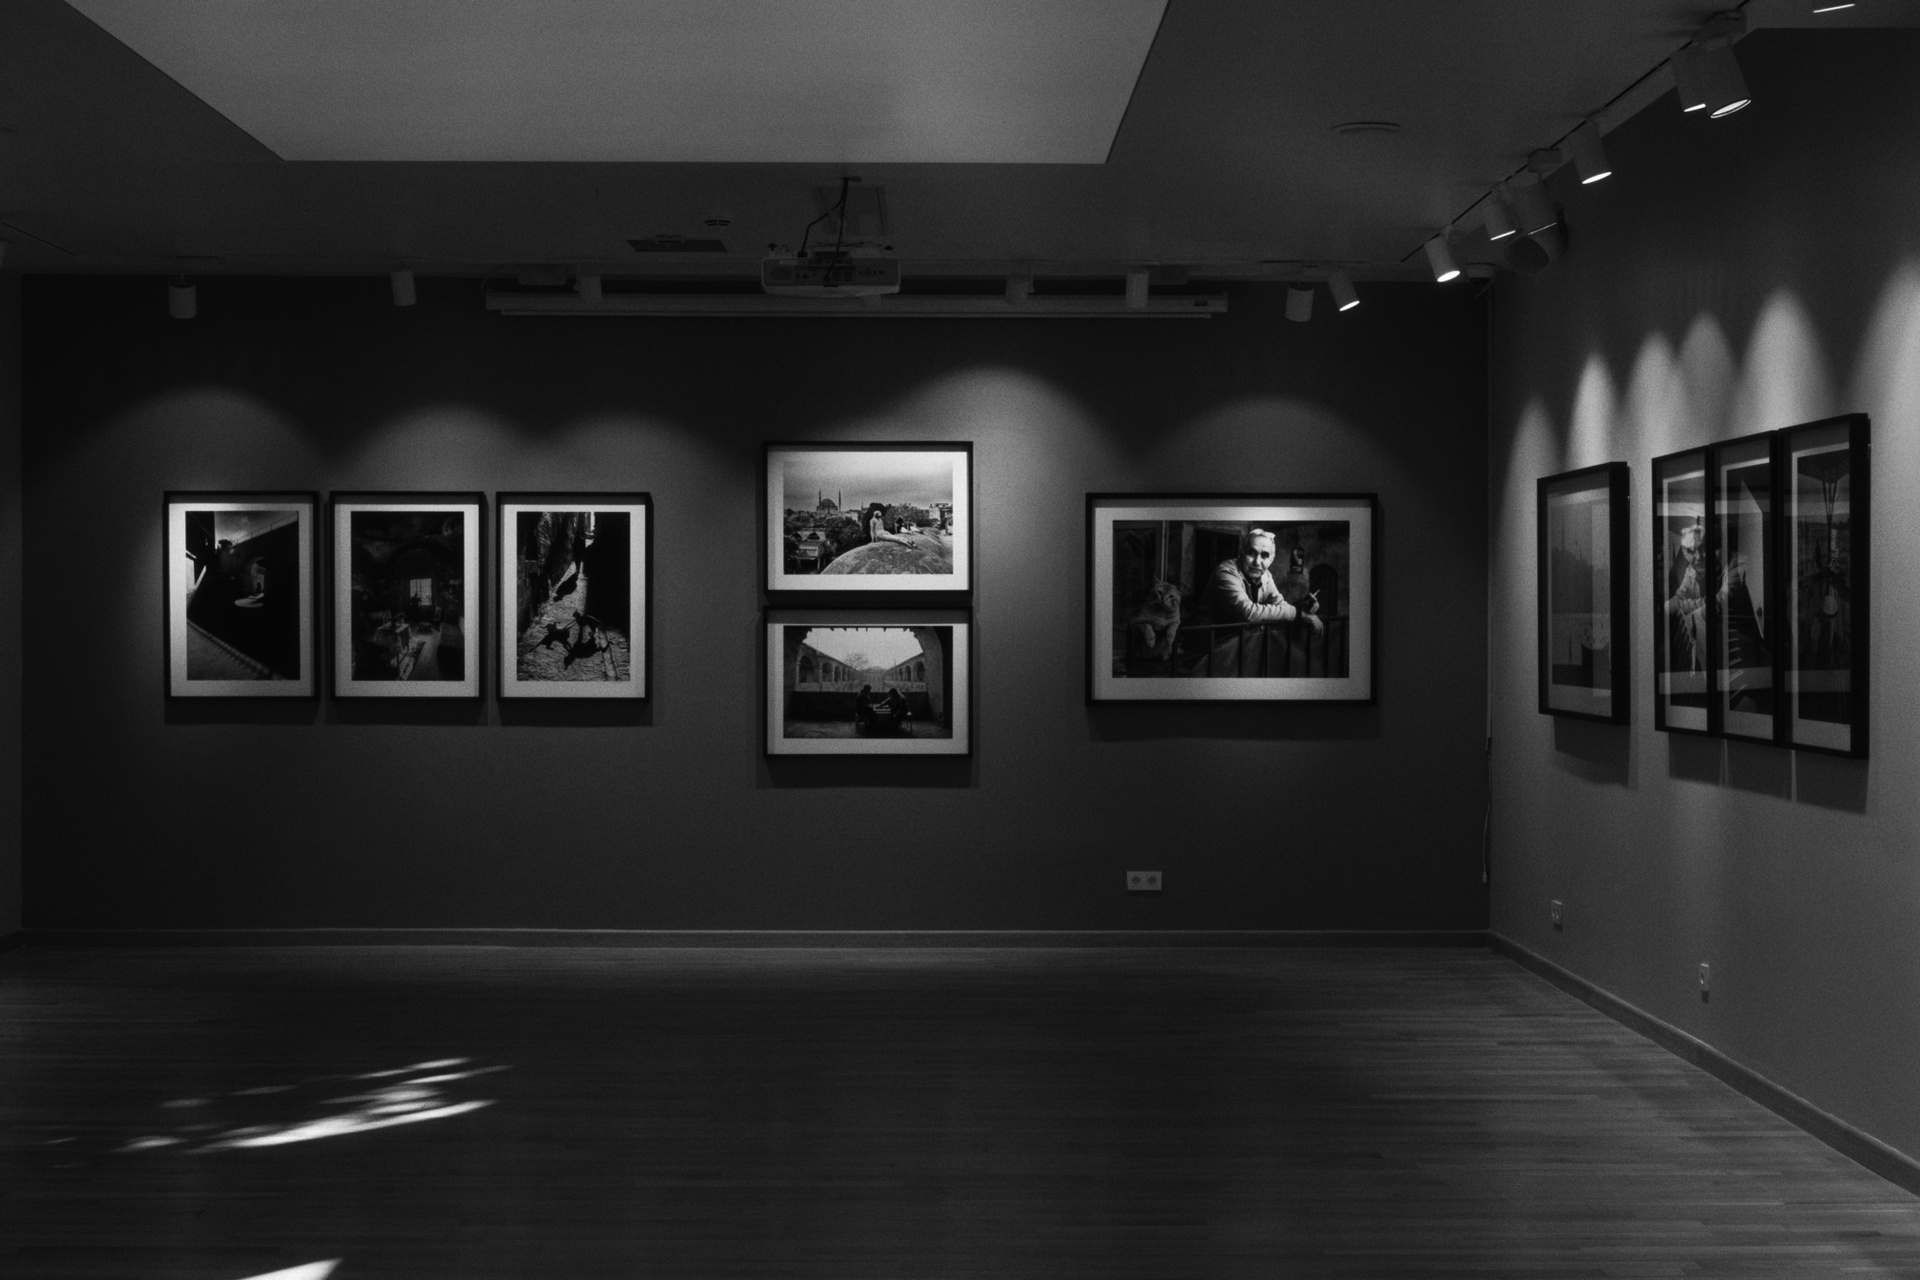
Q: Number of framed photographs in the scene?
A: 10